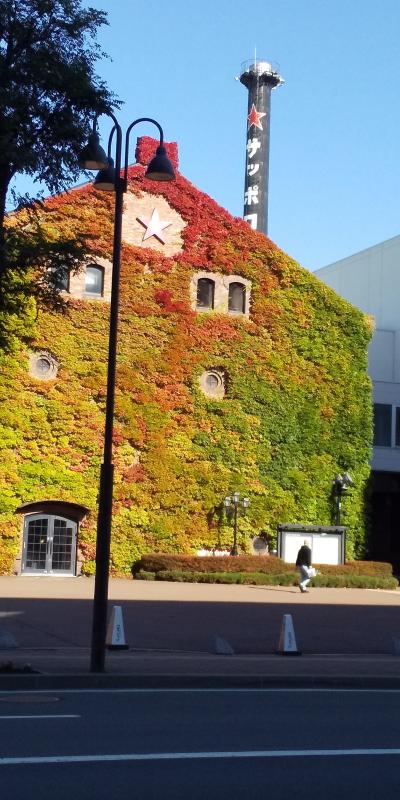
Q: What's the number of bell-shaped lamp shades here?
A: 3